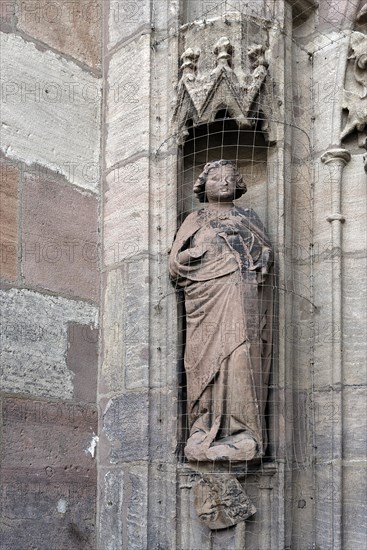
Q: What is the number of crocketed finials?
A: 3